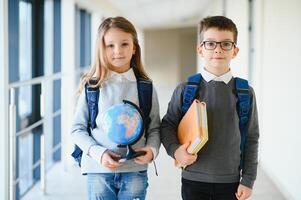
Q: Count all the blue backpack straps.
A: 4